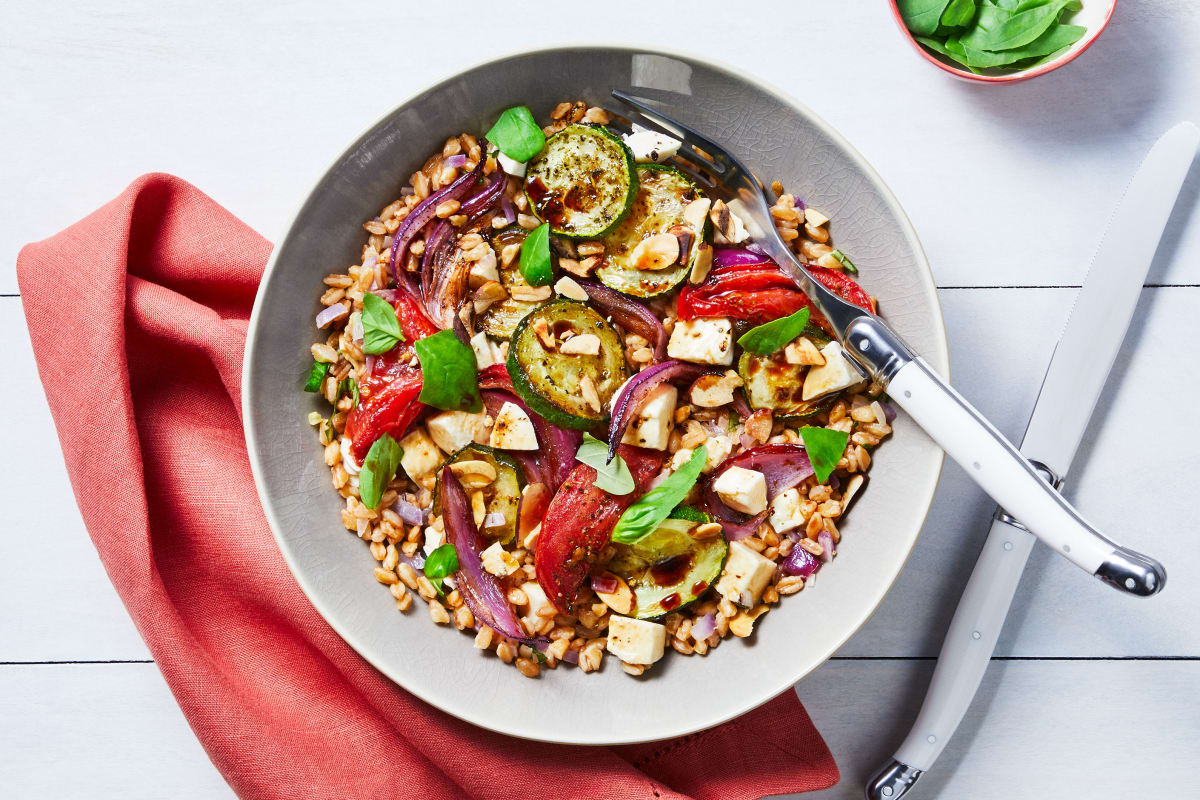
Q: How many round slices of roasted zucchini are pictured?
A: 7